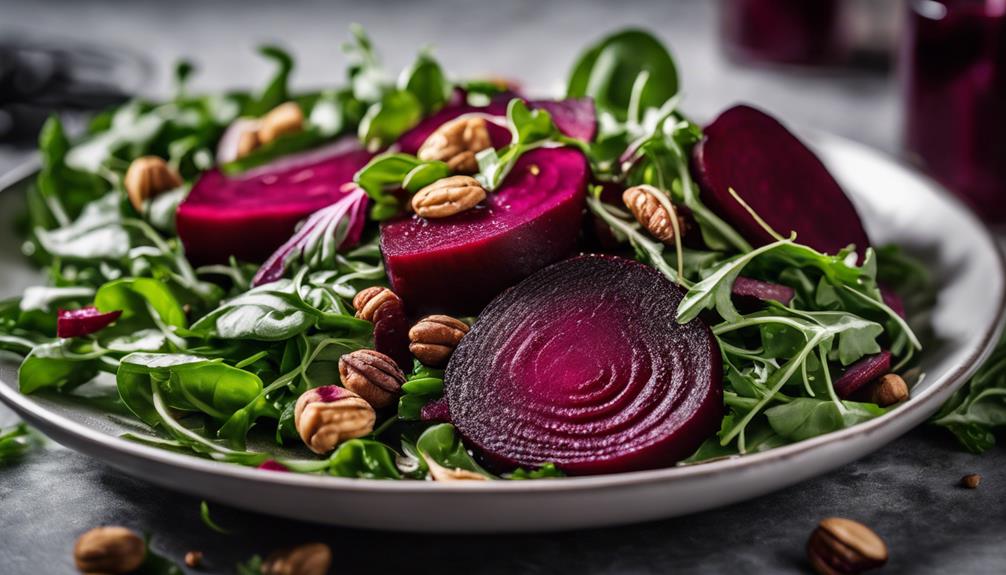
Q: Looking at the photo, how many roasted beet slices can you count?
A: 5